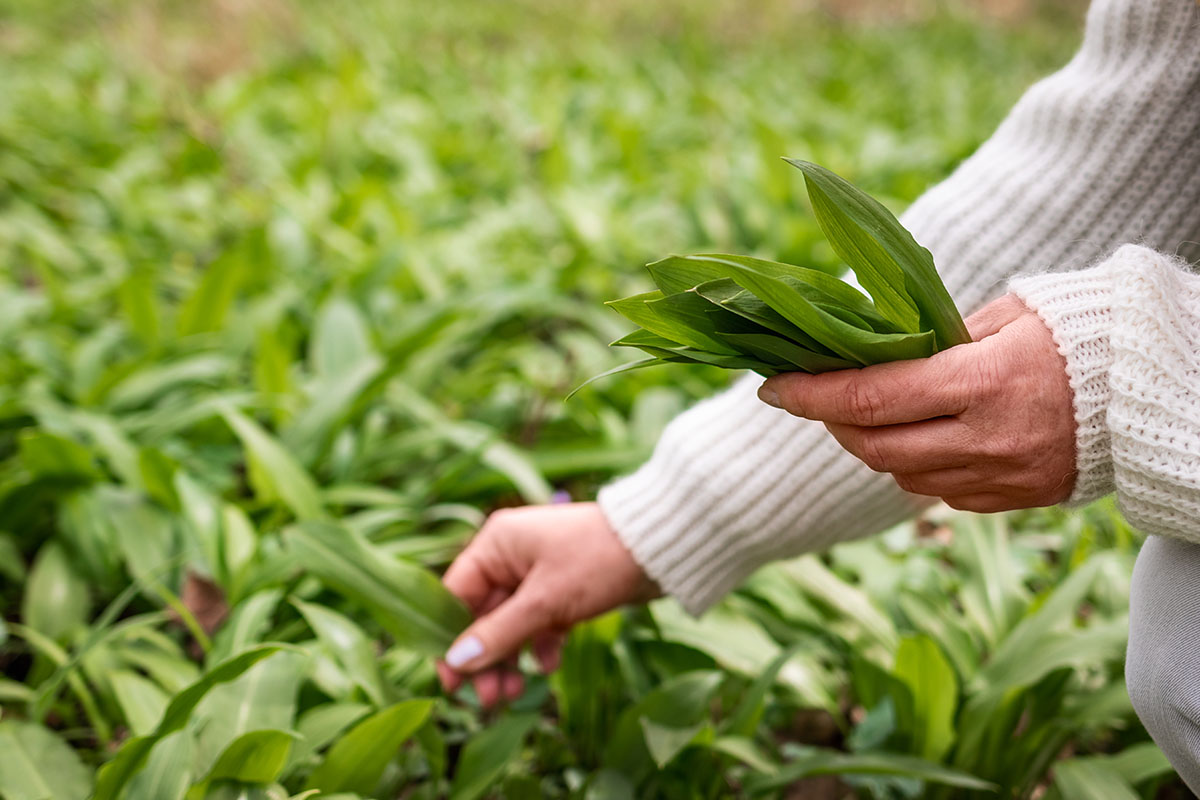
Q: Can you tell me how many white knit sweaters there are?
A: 1